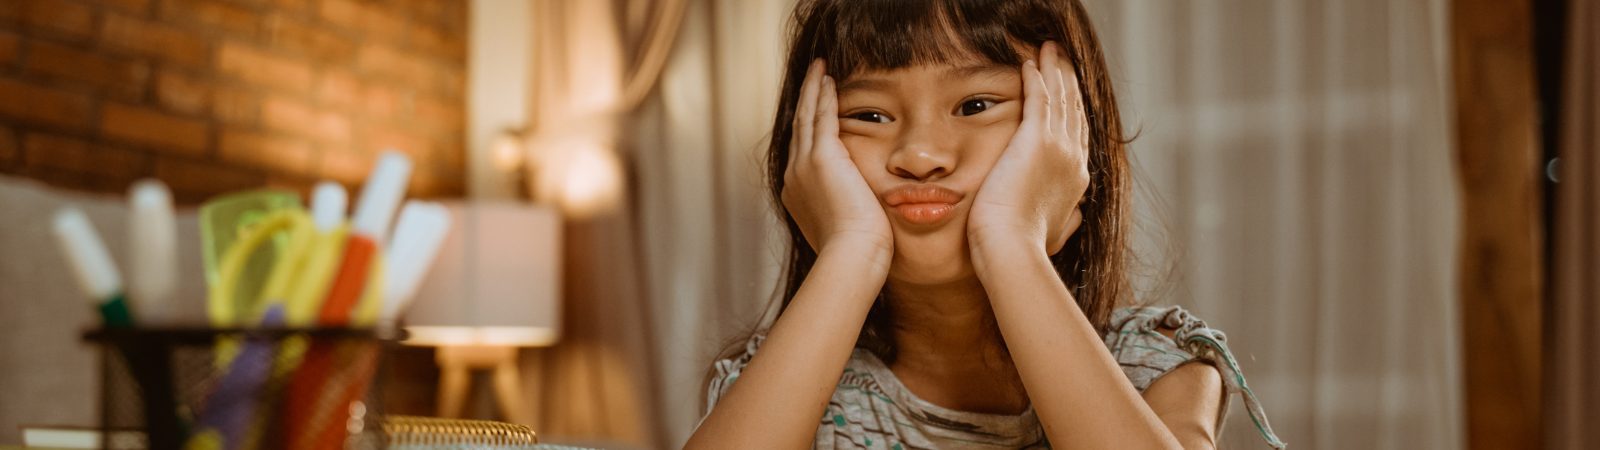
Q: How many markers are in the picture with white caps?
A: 5